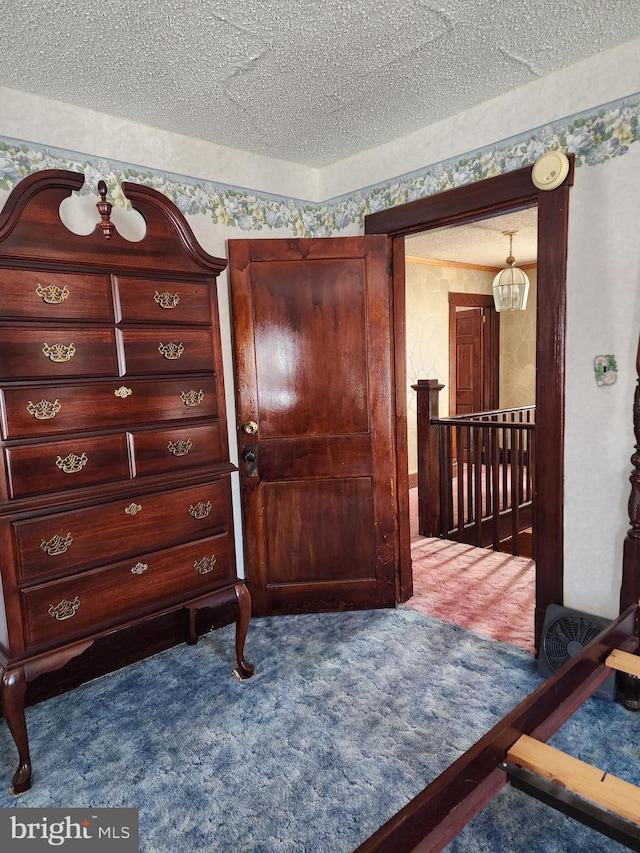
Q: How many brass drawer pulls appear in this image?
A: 12